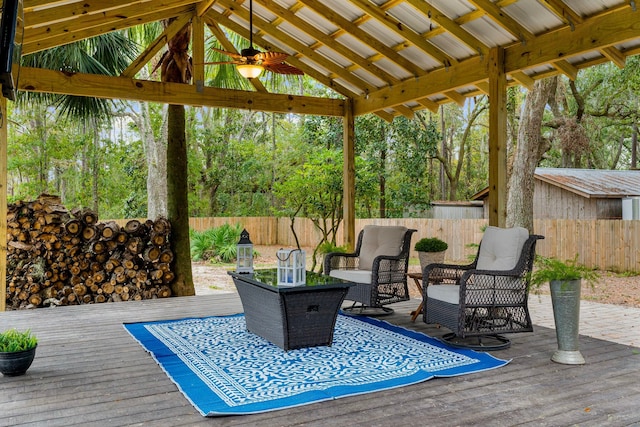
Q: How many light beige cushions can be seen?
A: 4